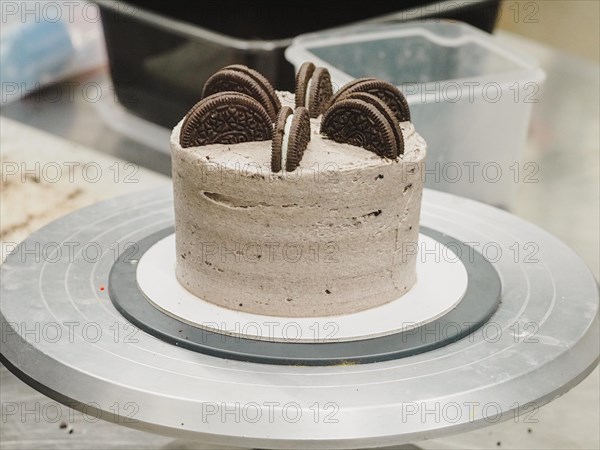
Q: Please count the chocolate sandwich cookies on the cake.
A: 6